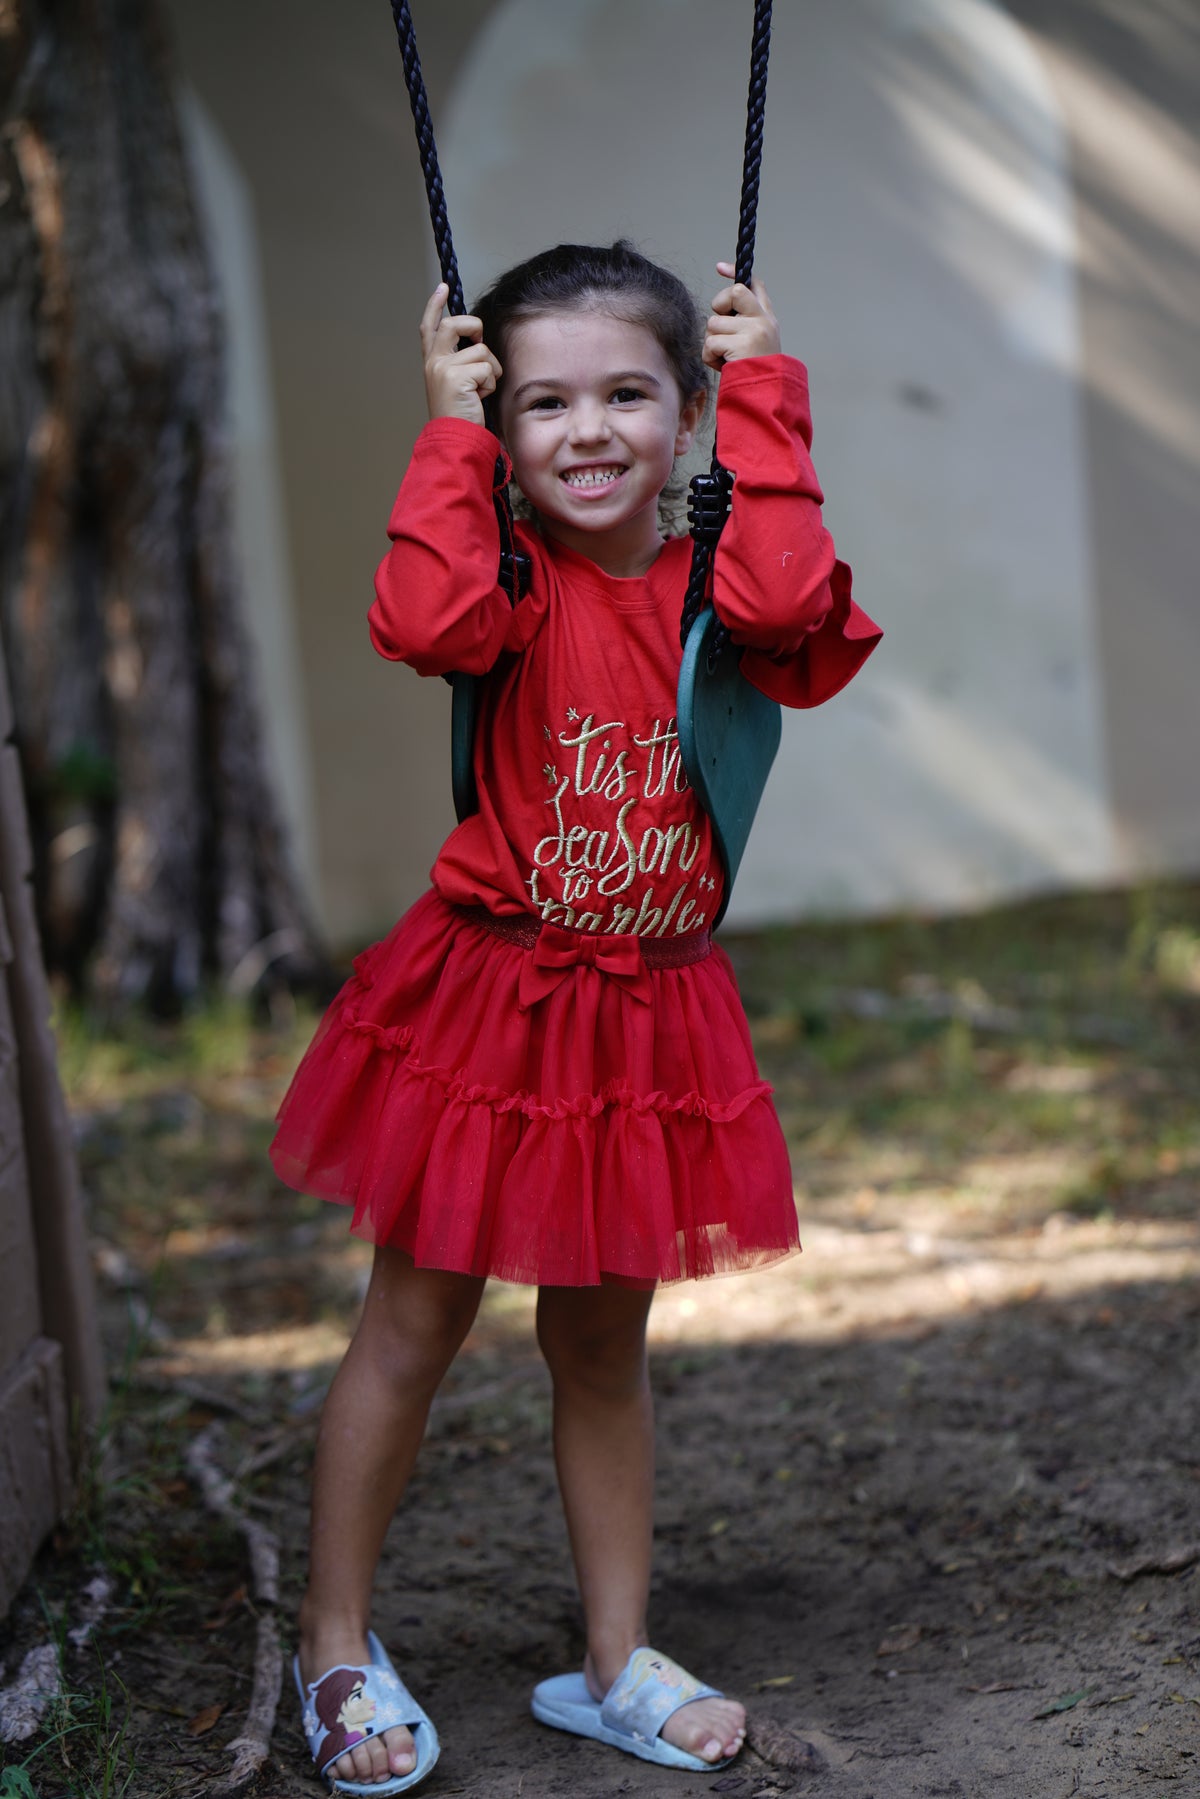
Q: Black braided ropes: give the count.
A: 2